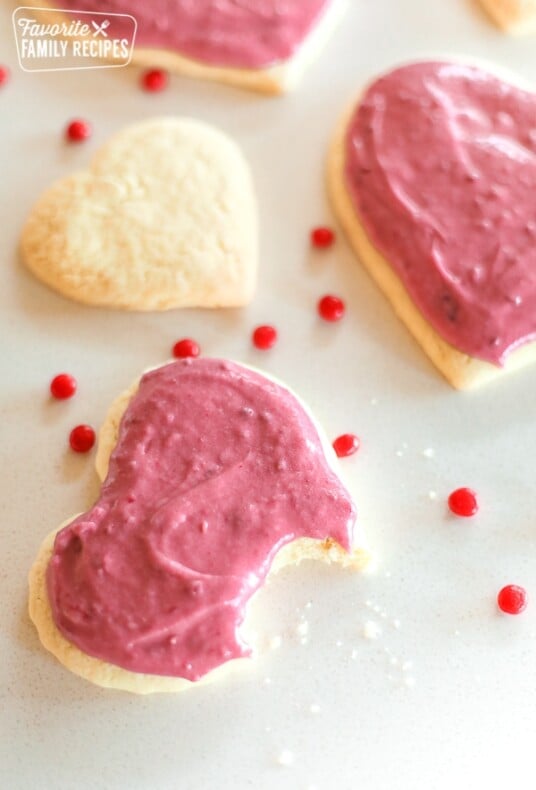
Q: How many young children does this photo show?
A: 0